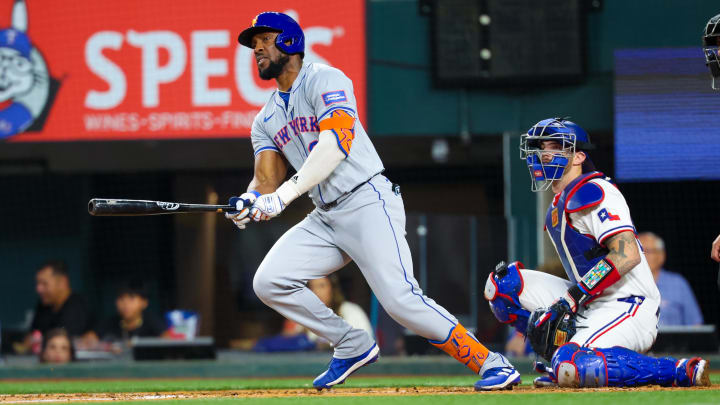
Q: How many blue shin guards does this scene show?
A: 2